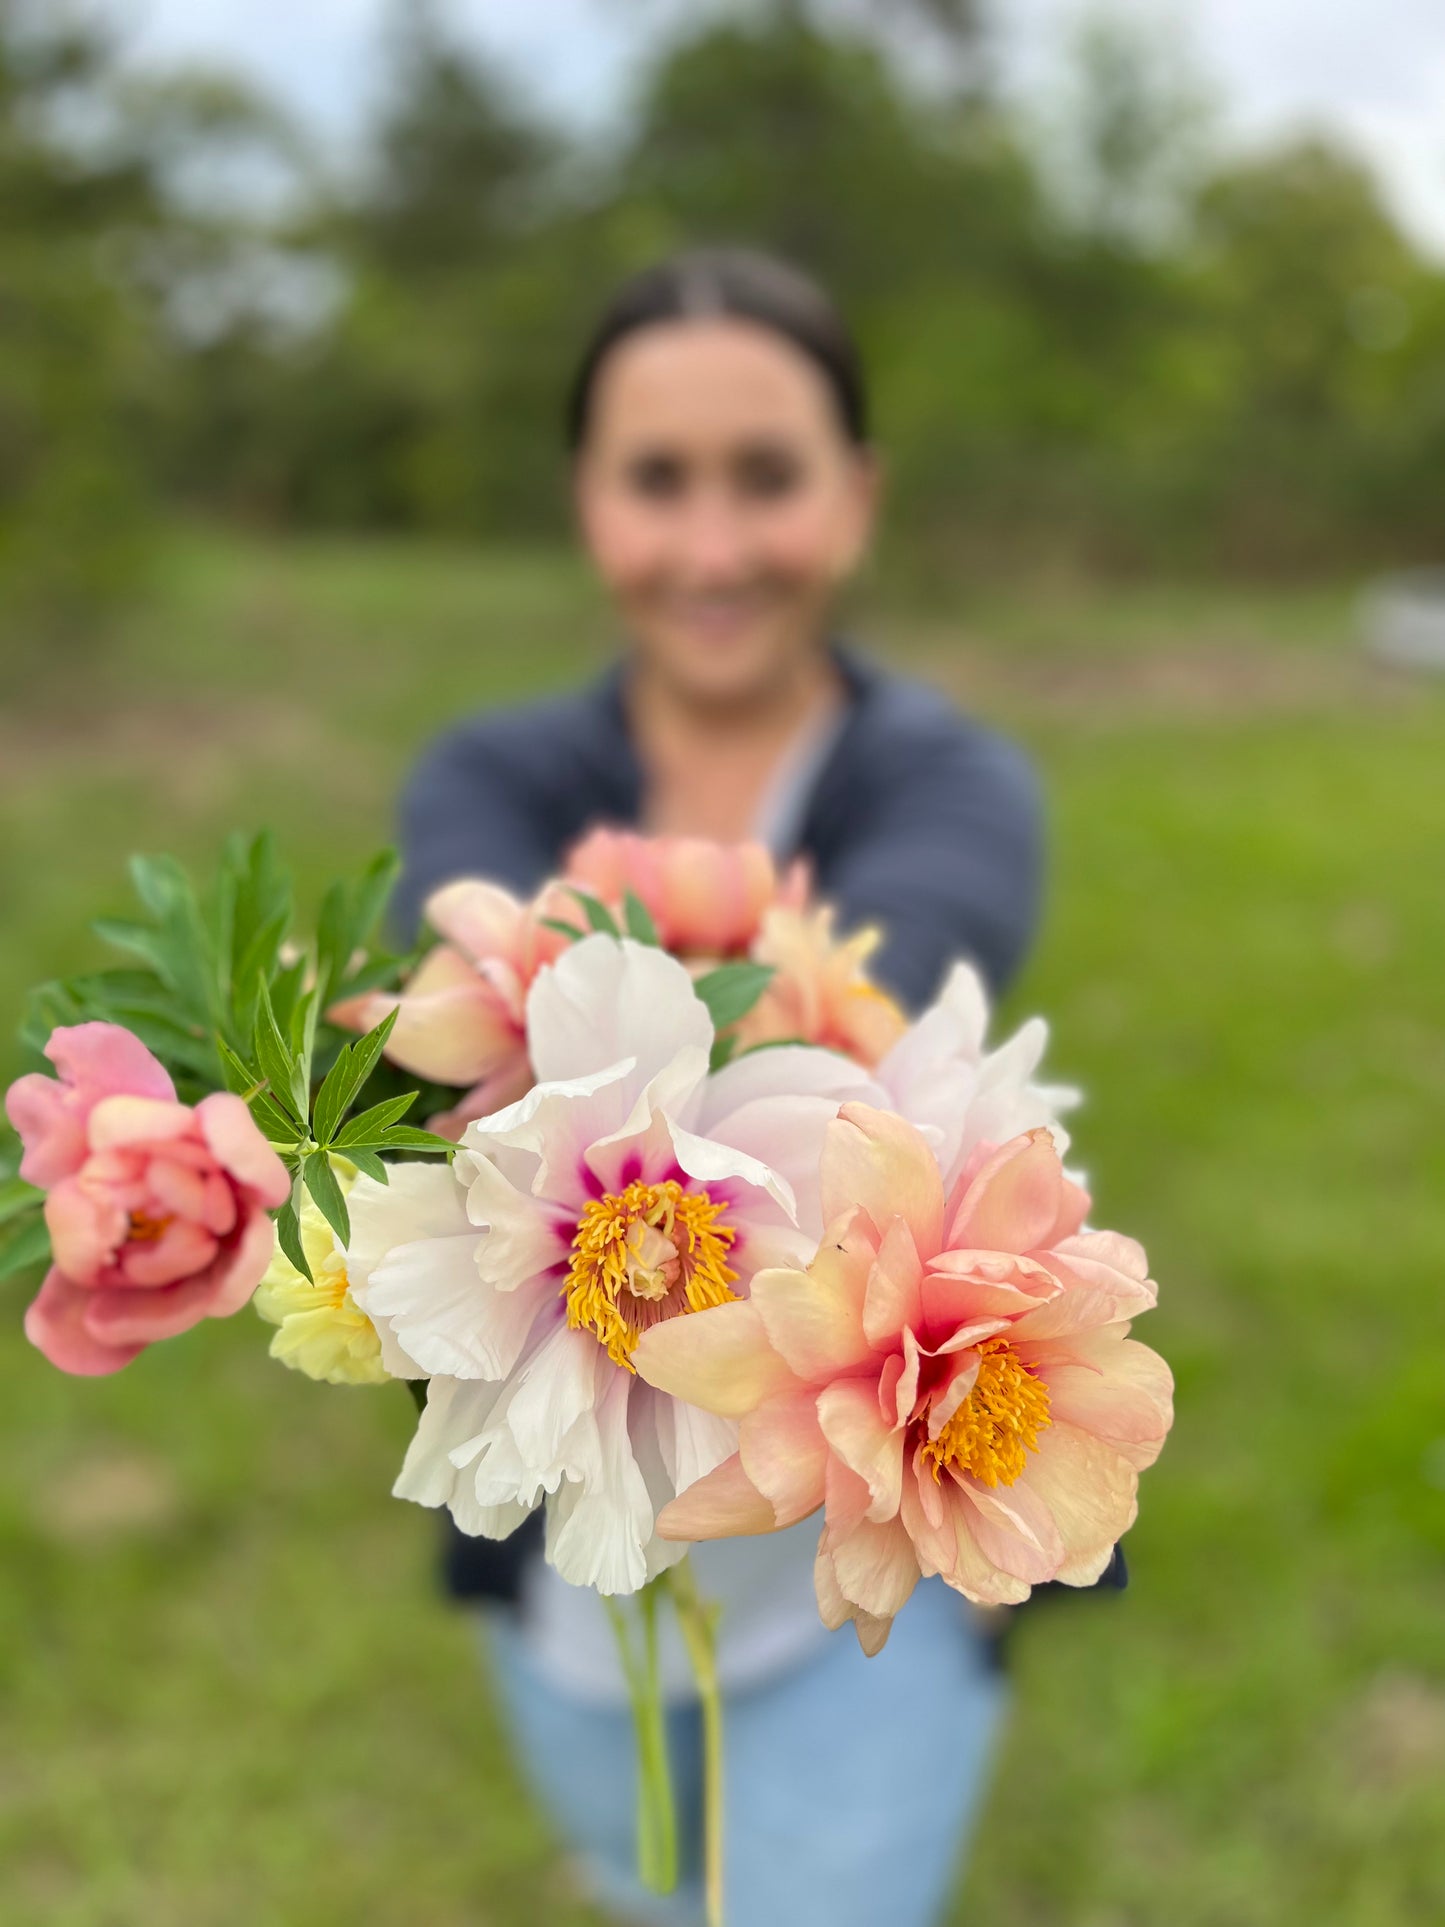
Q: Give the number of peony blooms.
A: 8